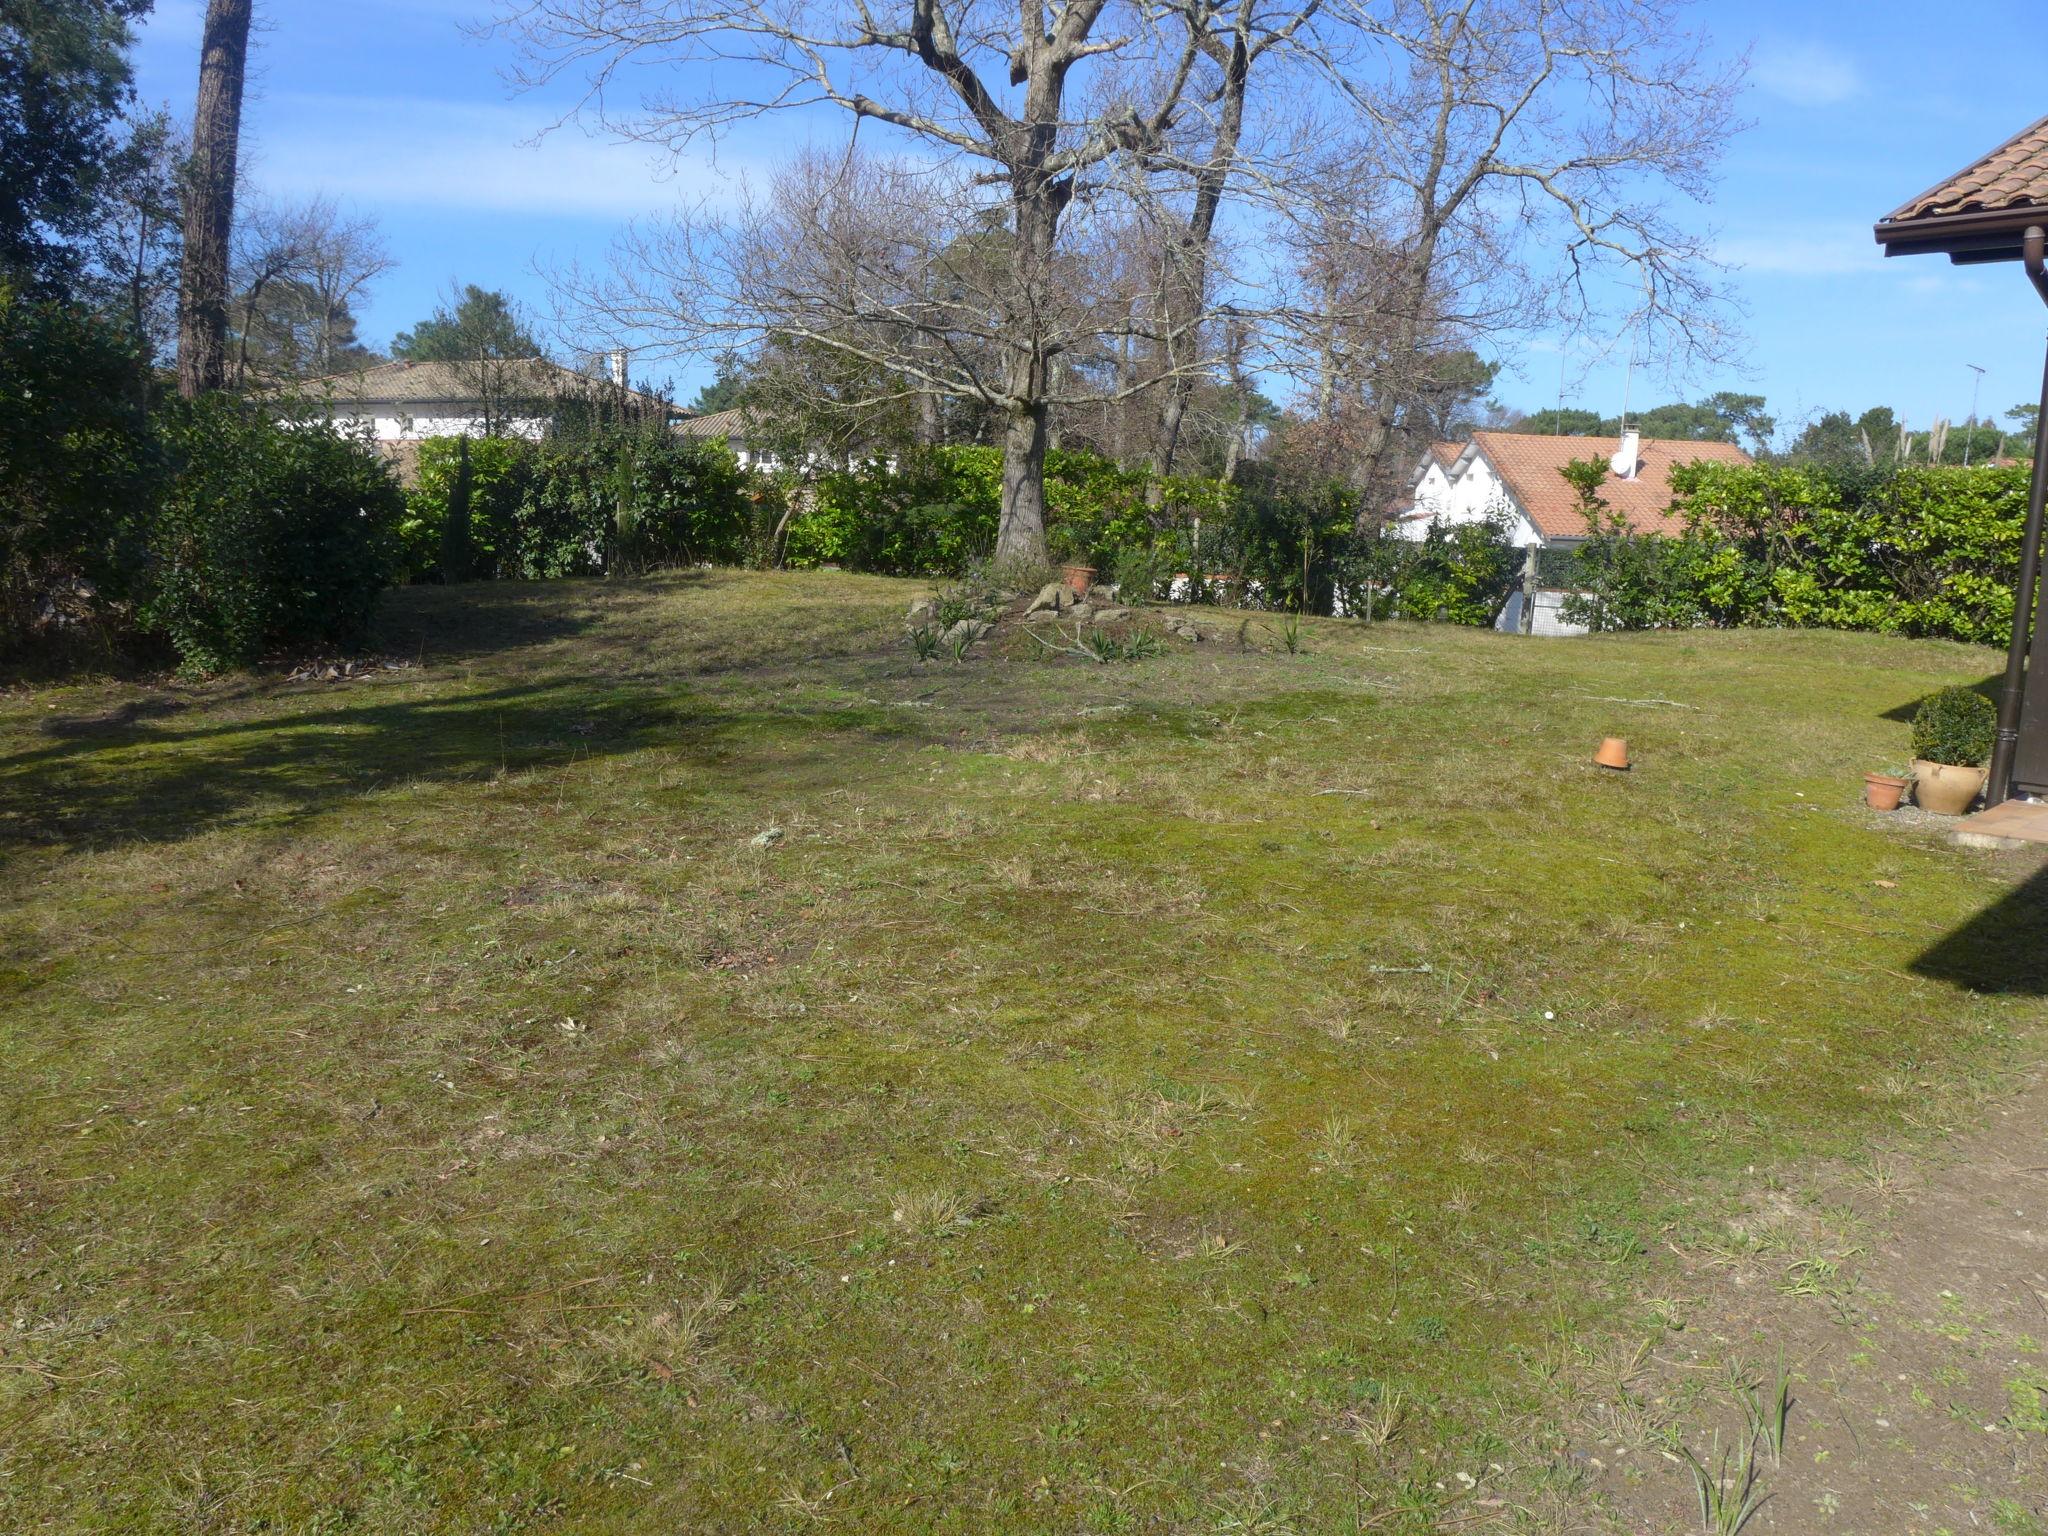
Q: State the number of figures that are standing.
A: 0